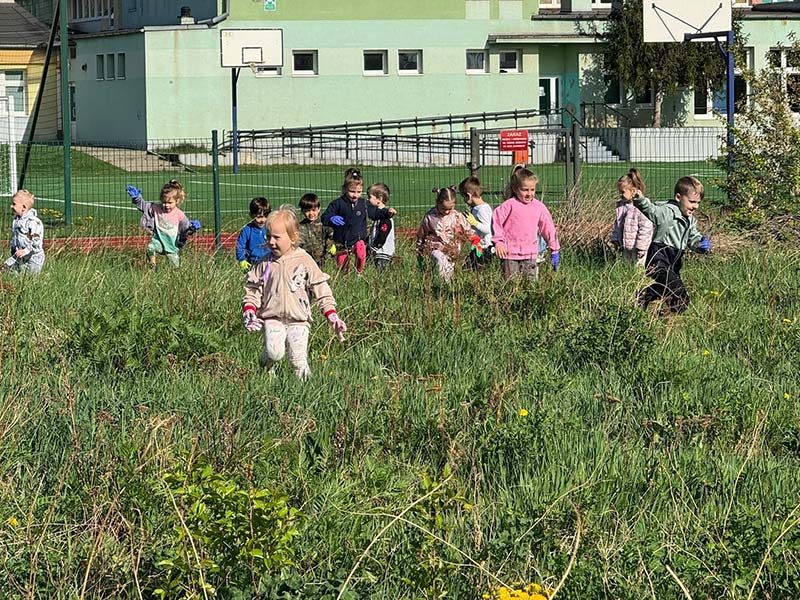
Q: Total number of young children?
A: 12